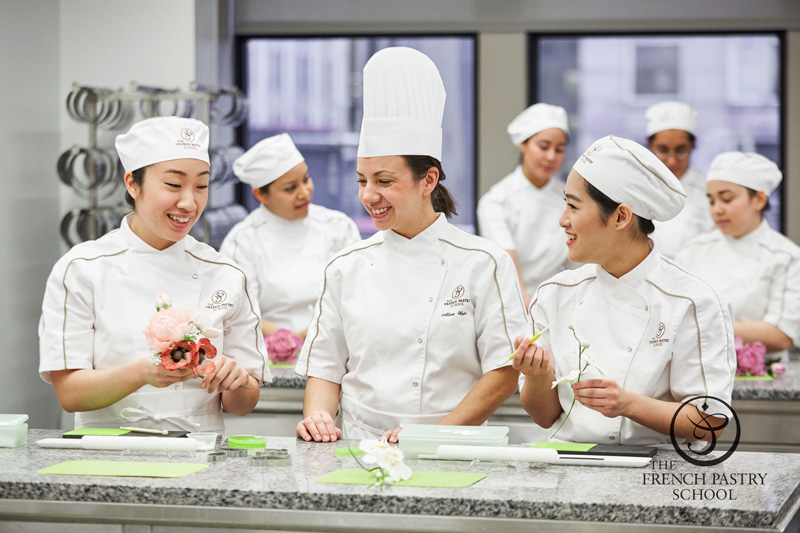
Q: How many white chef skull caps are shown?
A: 6